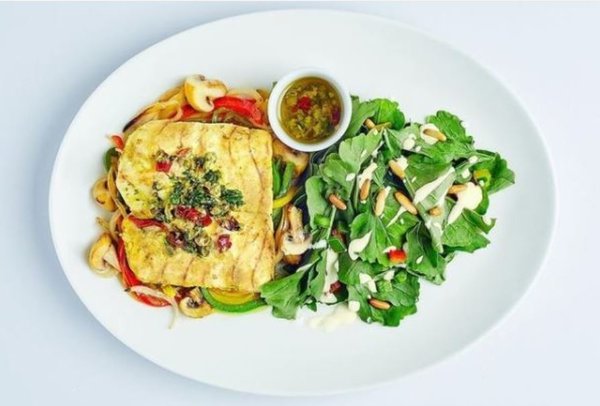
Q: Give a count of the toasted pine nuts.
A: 10